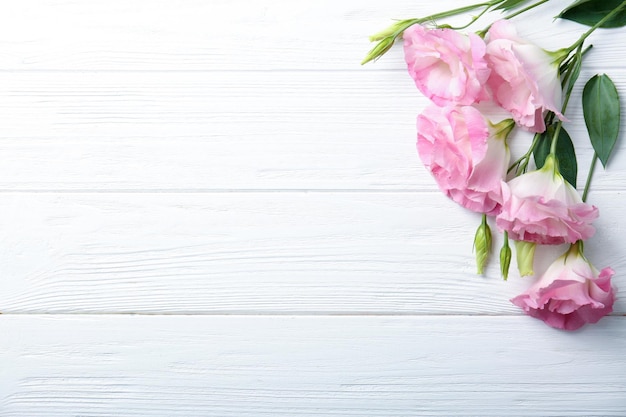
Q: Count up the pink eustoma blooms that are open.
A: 5